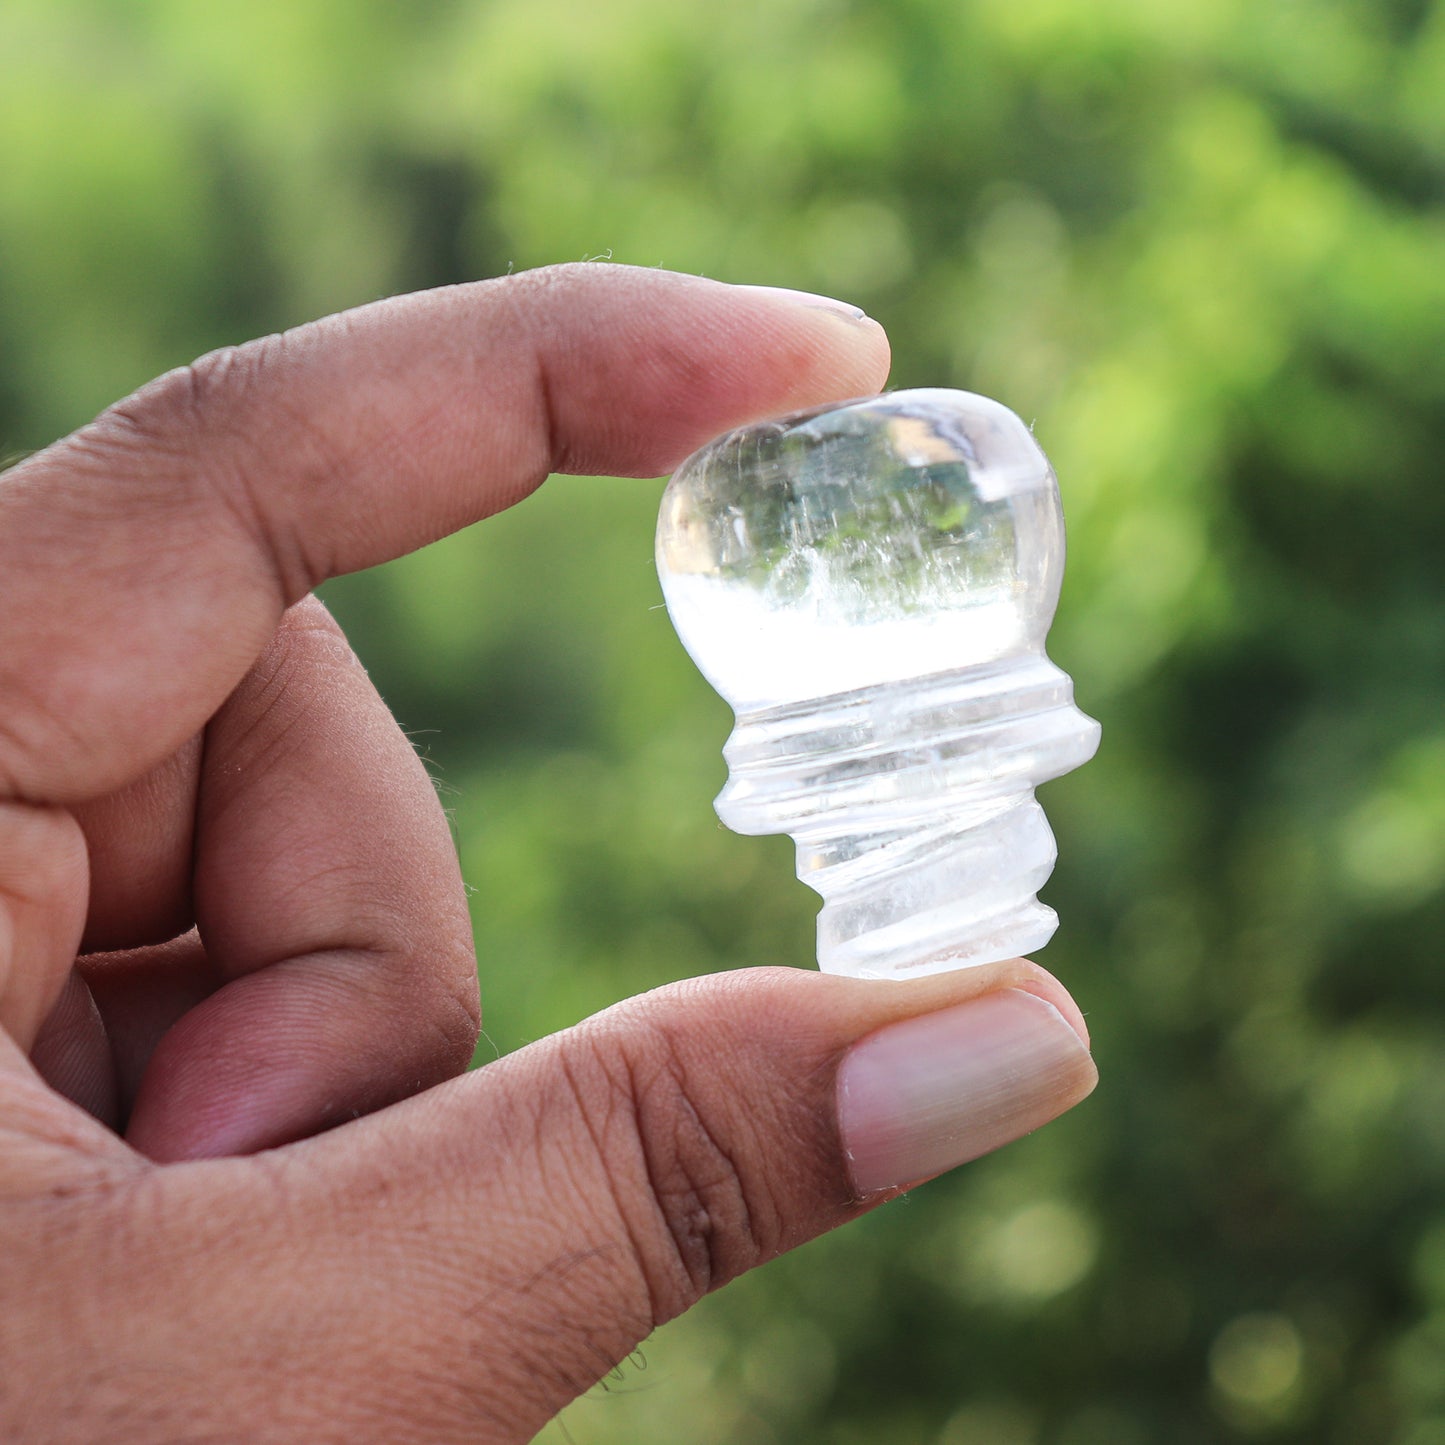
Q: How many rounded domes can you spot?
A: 1